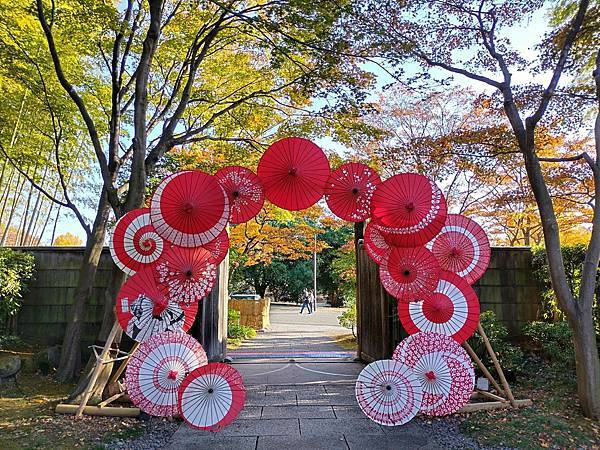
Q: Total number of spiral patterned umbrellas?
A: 2